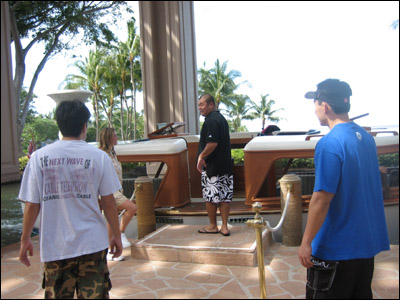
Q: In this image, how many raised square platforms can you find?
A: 1